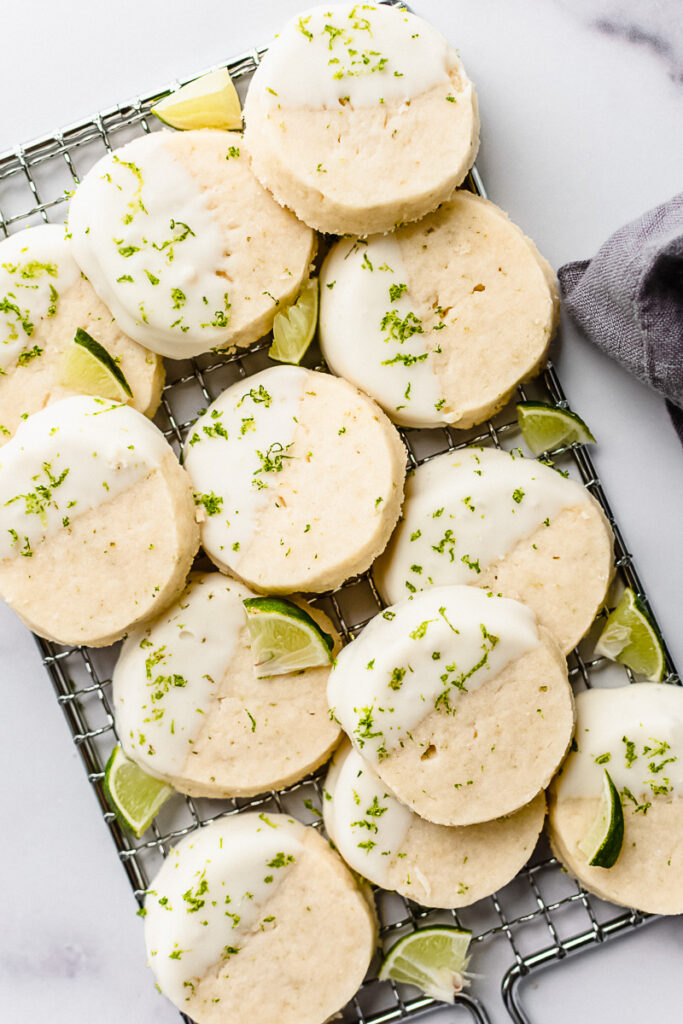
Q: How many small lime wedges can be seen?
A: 9